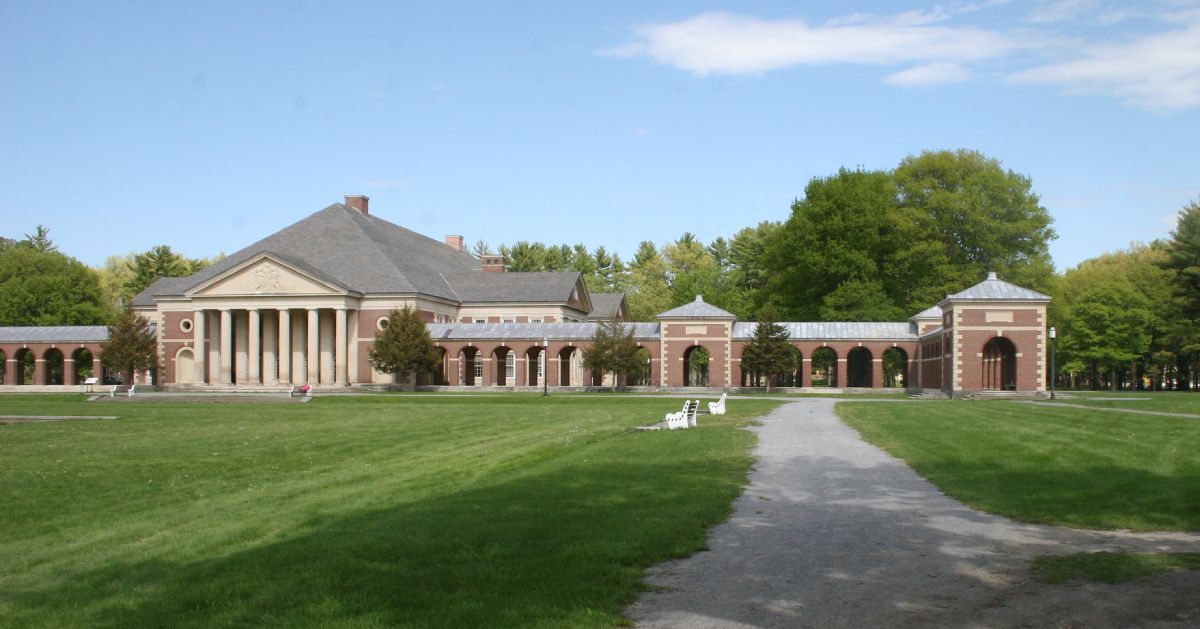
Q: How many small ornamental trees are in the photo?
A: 4